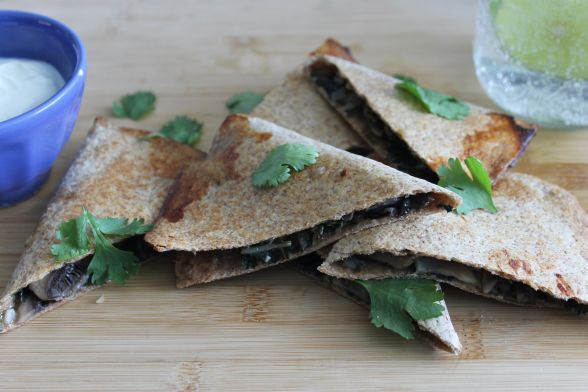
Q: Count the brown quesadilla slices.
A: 6